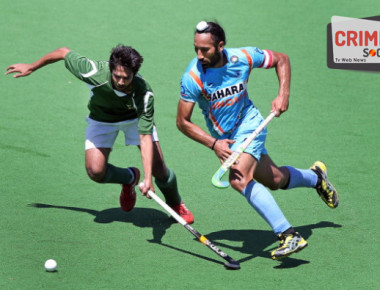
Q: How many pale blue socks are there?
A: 2